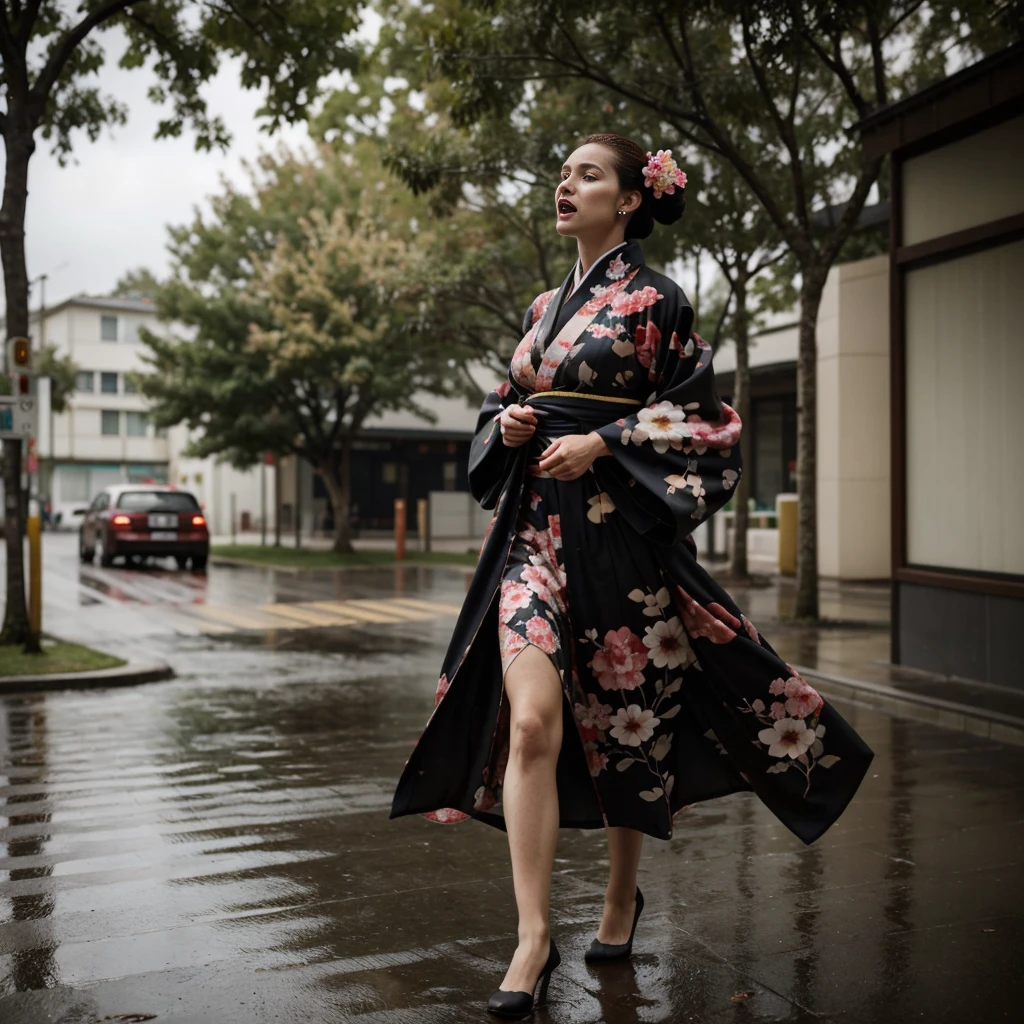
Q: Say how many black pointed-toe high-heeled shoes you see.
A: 2